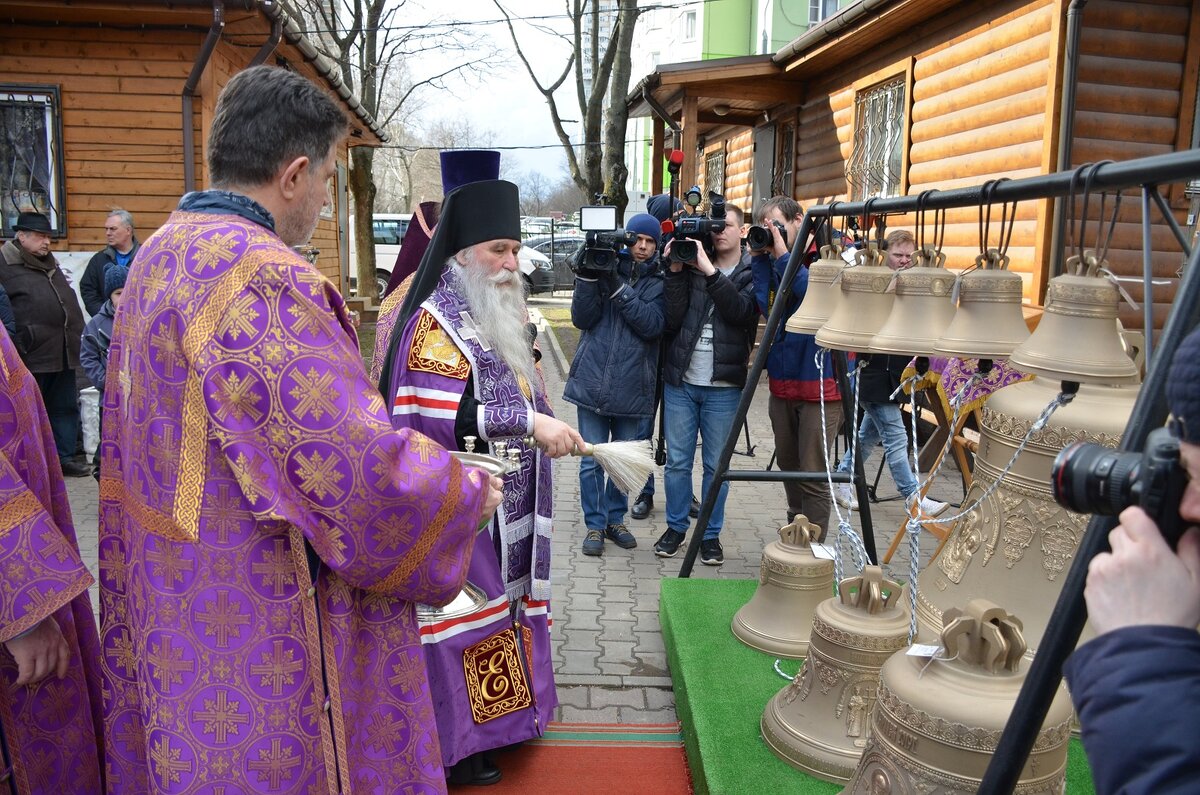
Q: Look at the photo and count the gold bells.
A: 9